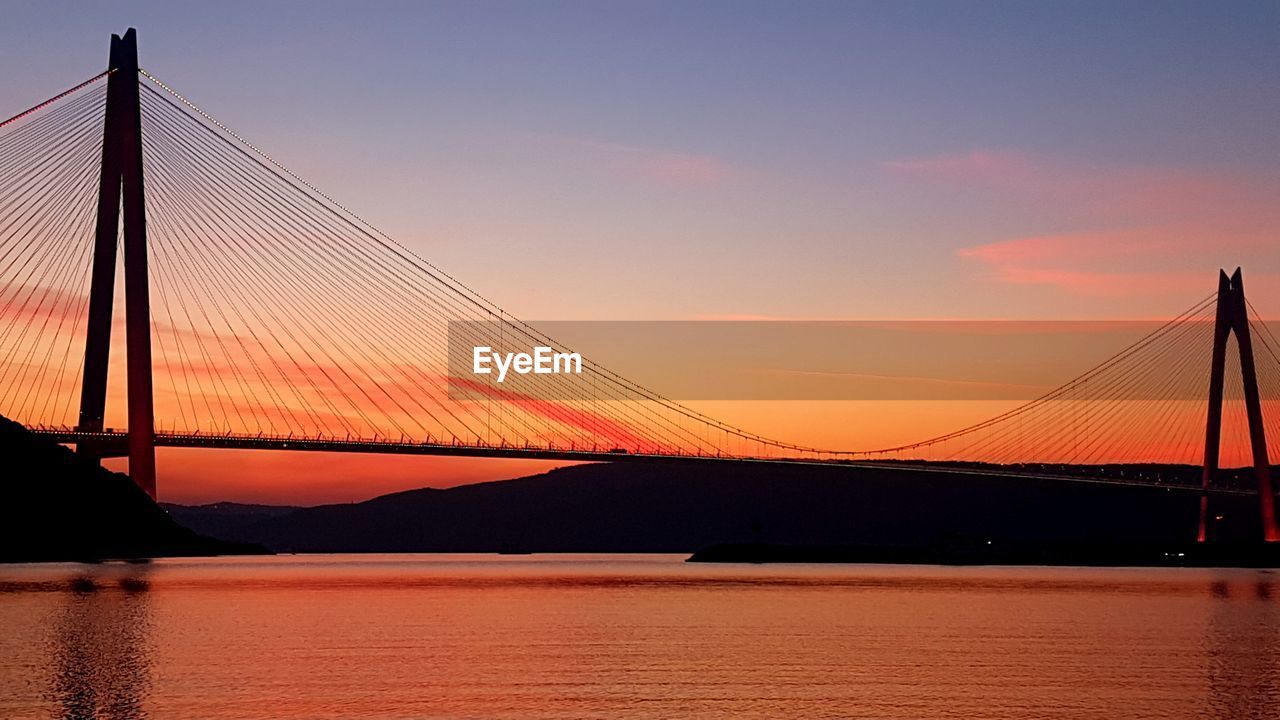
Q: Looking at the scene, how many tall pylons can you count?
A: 2